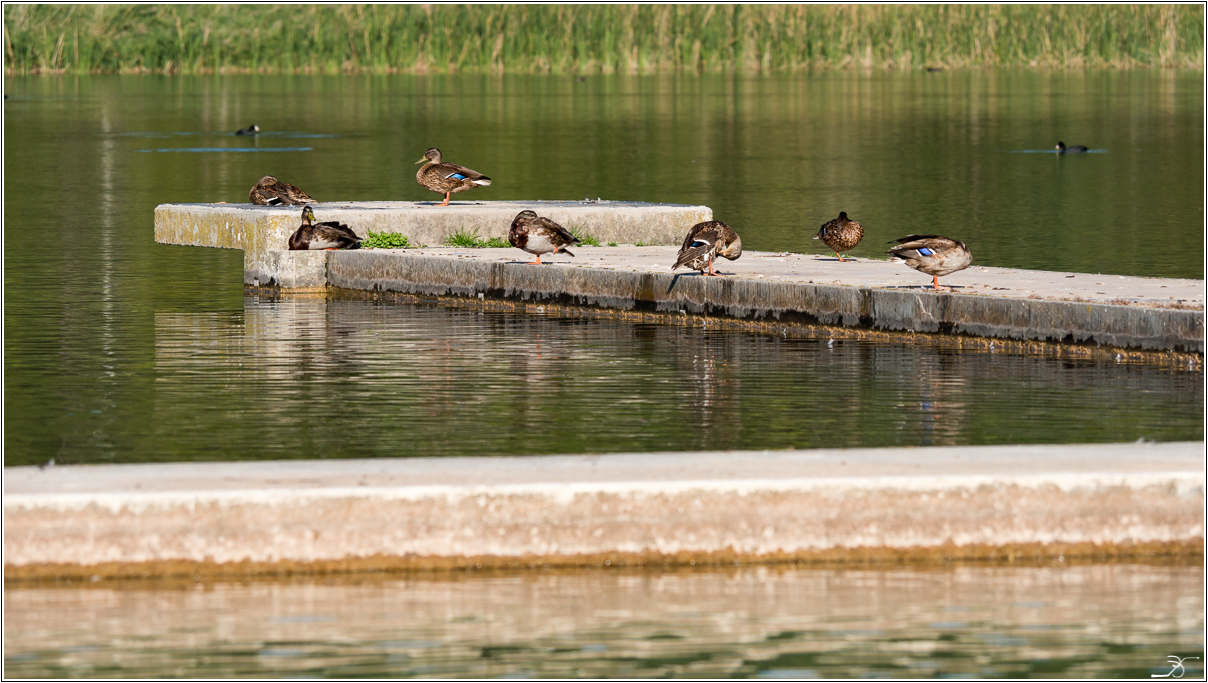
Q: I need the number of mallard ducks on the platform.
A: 7